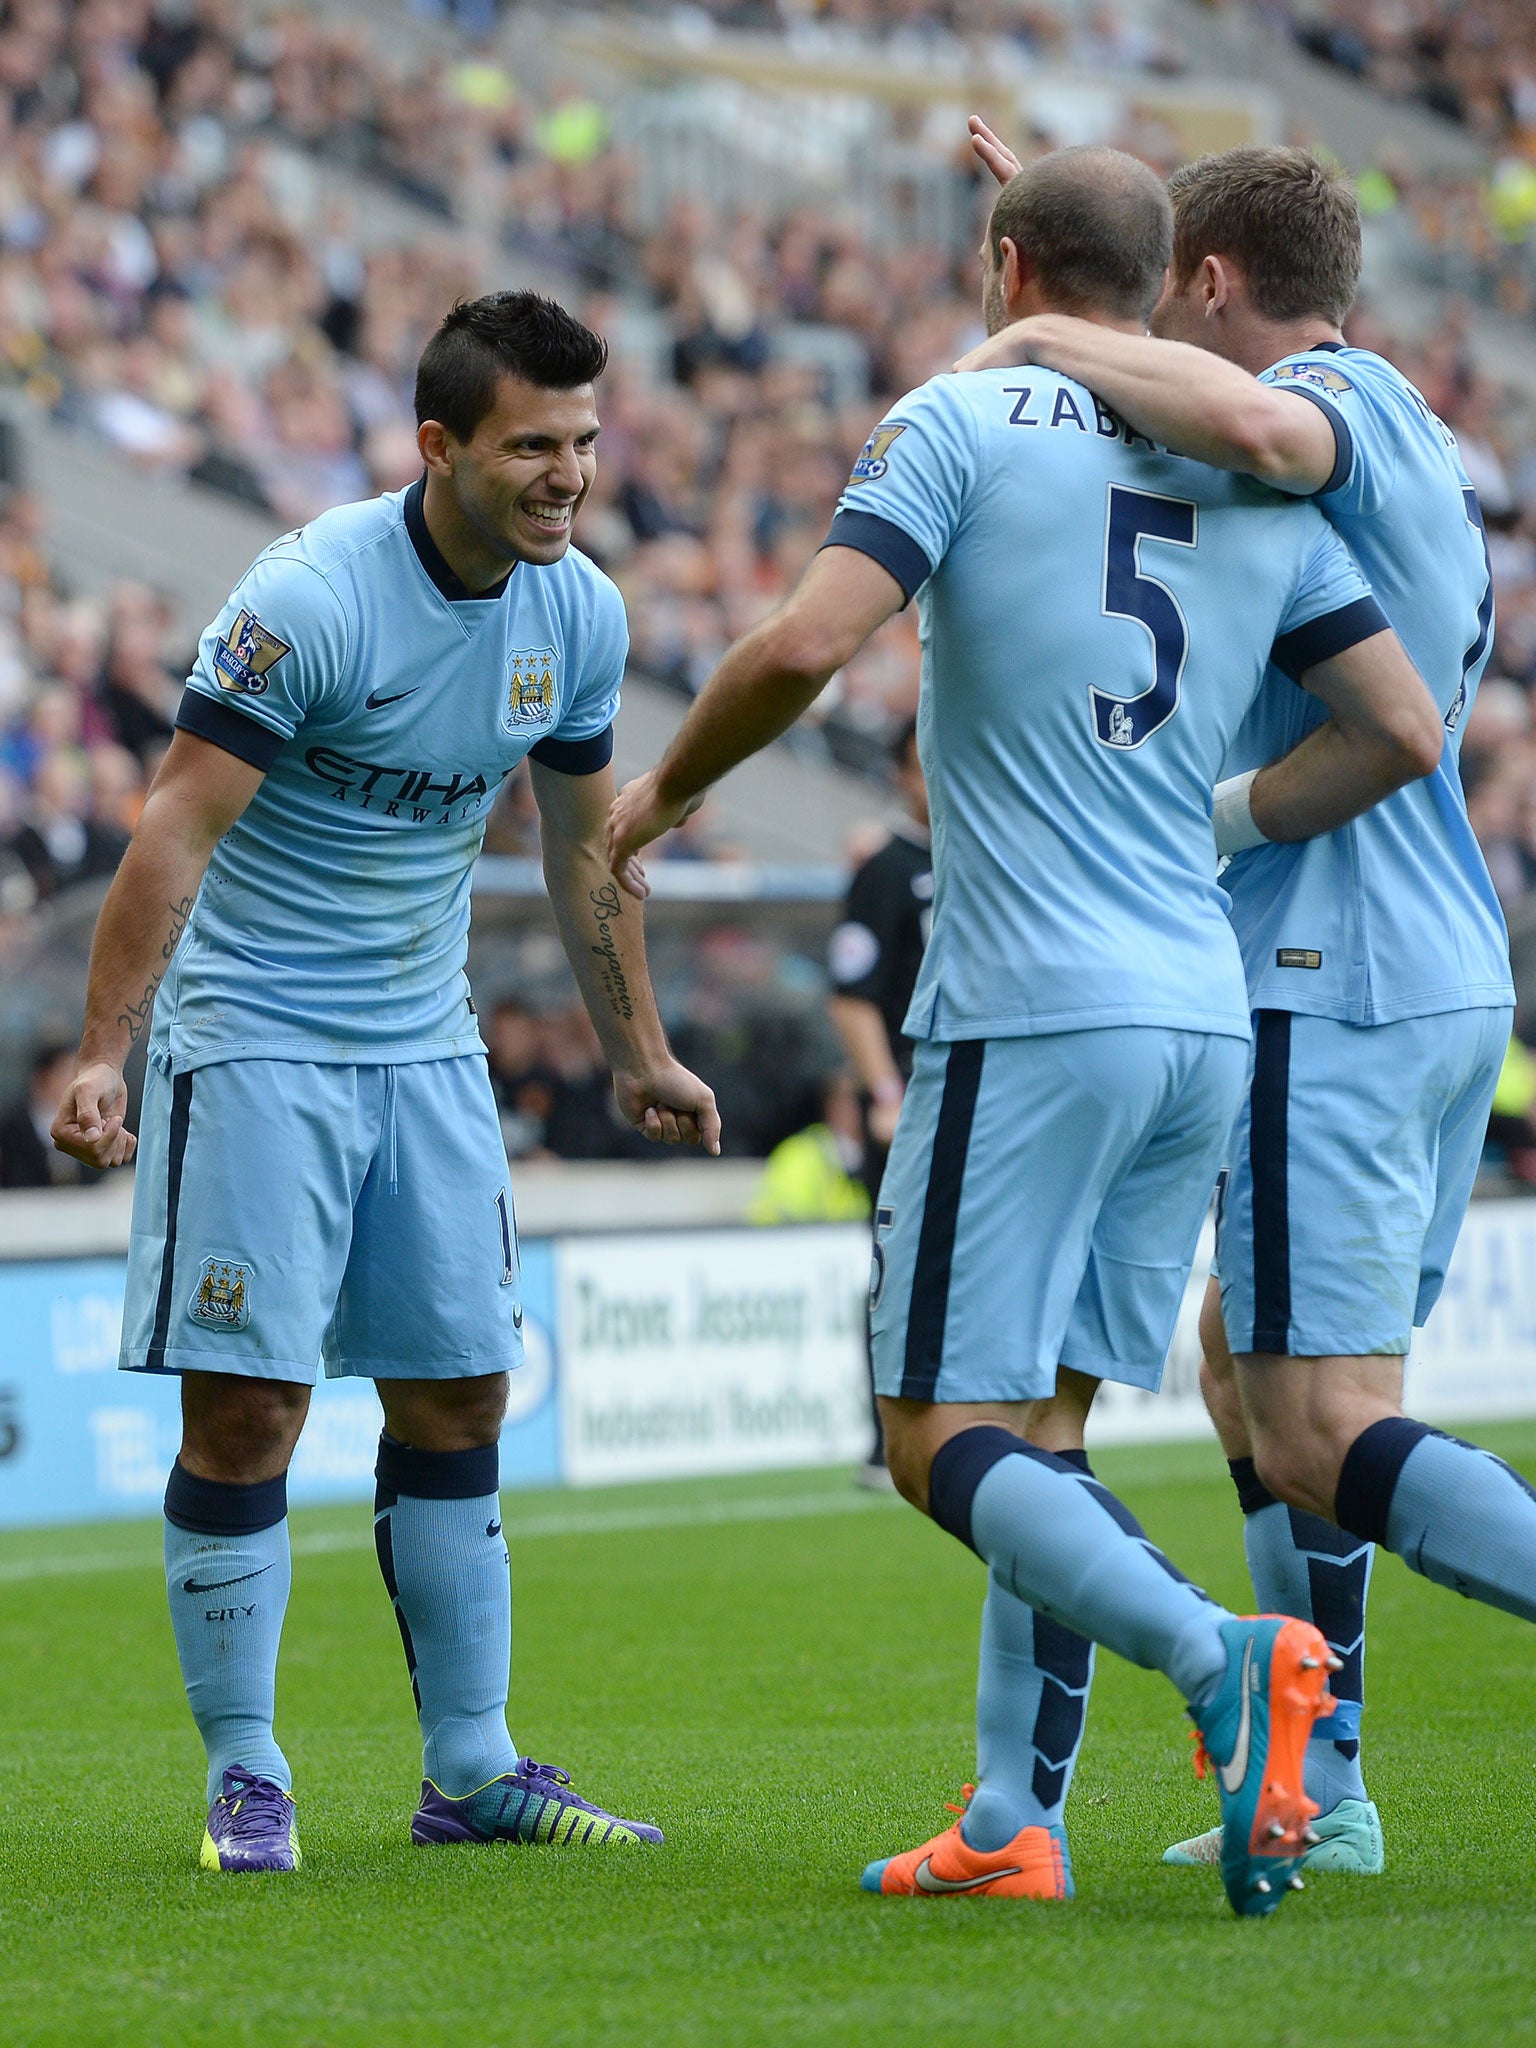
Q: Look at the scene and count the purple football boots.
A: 2